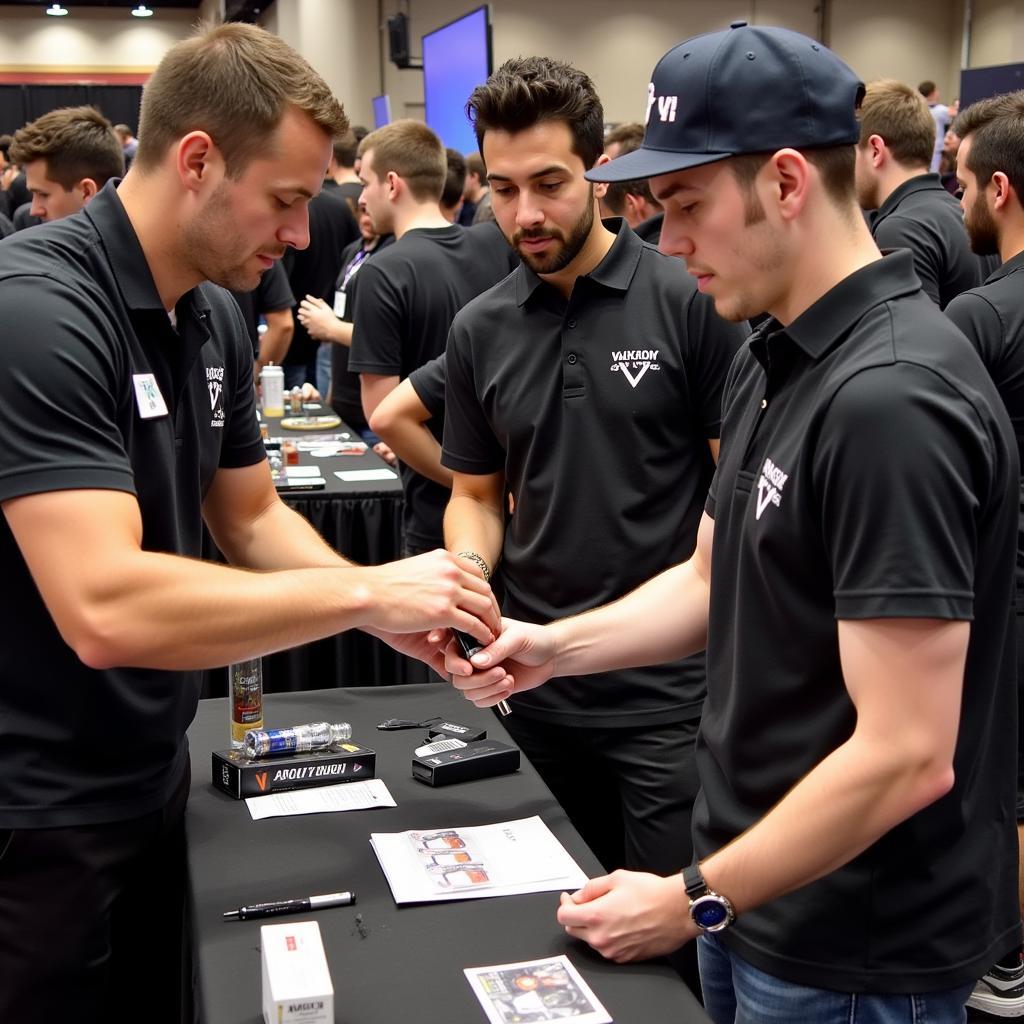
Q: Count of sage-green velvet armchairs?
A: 0